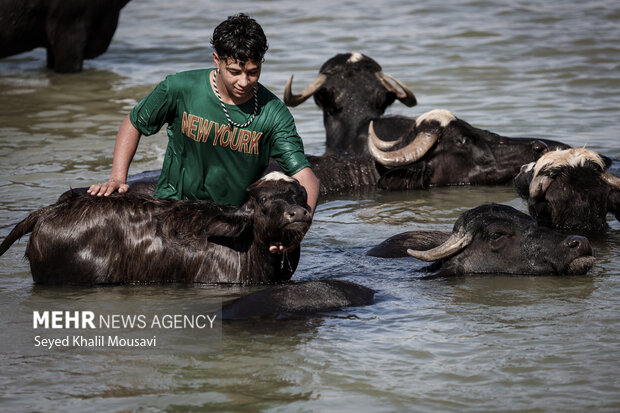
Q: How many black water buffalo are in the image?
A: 7